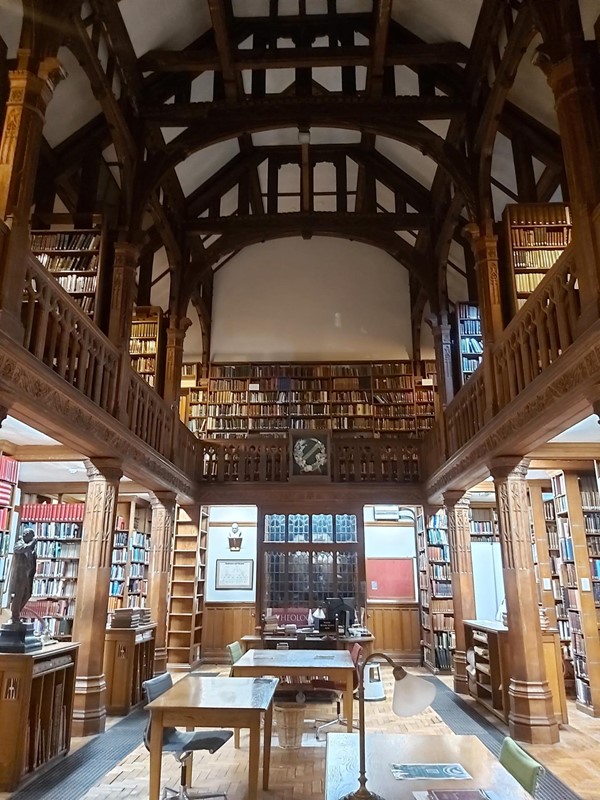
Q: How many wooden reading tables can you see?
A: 3